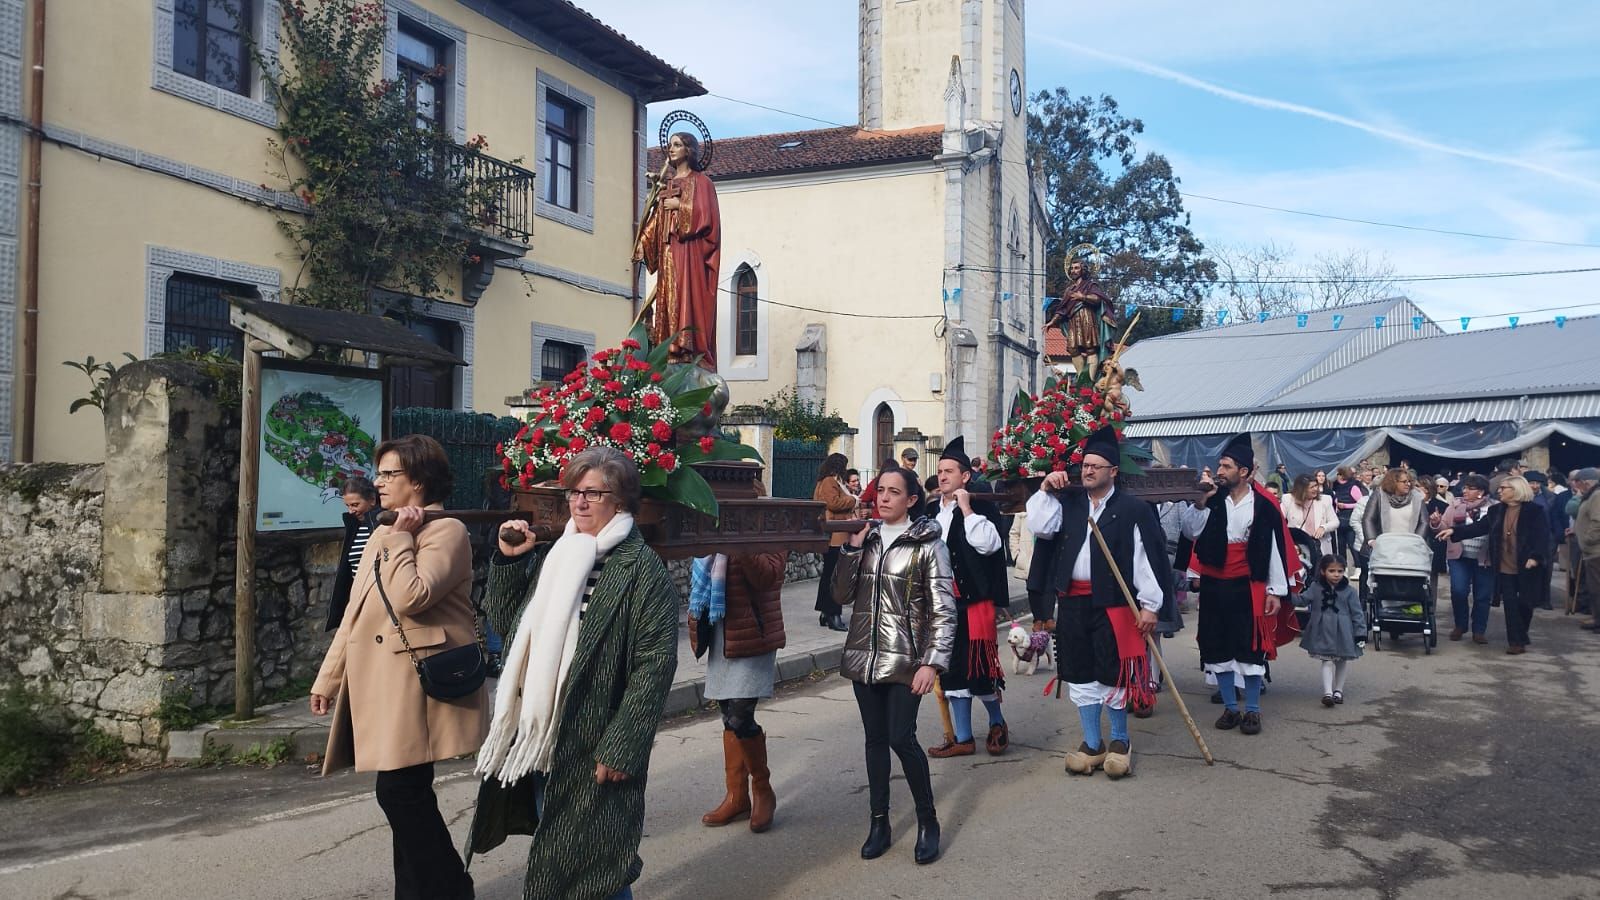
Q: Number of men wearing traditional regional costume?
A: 3